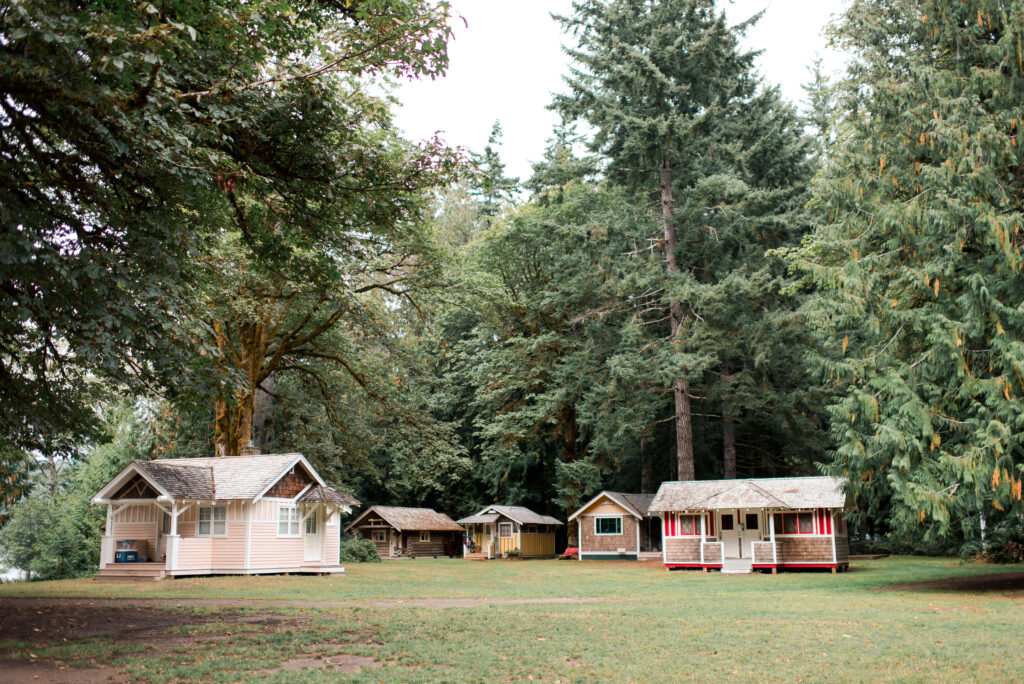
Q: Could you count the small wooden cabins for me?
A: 5